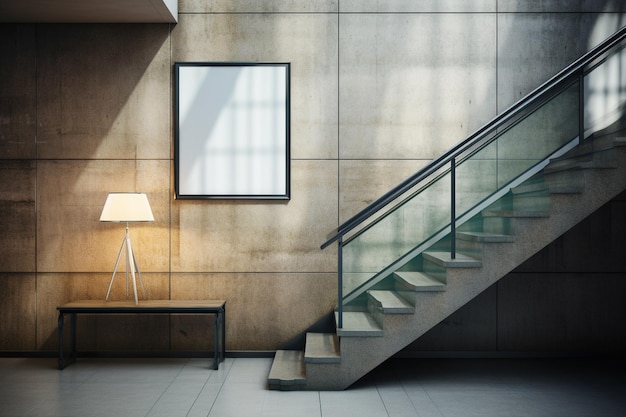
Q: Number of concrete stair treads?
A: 11